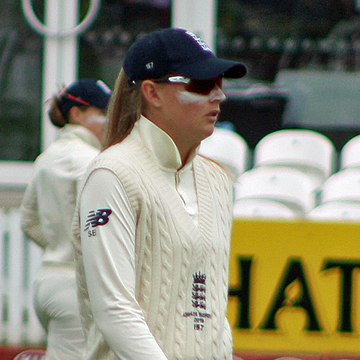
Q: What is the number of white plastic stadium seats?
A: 7